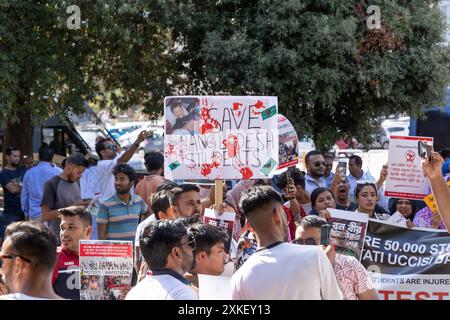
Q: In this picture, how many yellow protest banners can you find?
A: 1